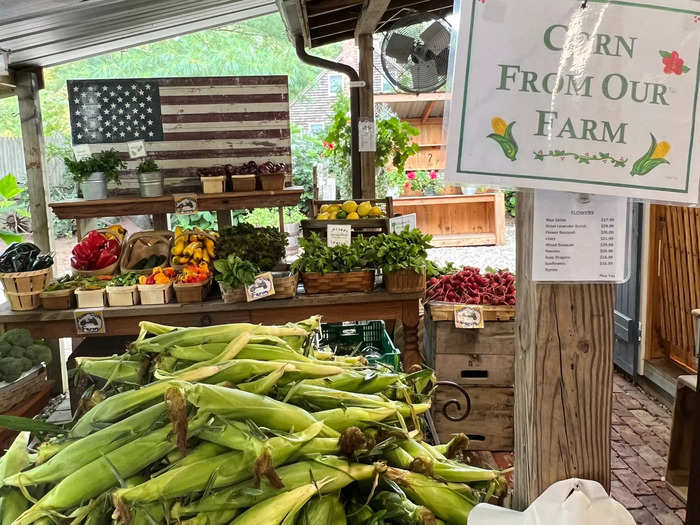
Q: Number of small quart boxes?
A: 8